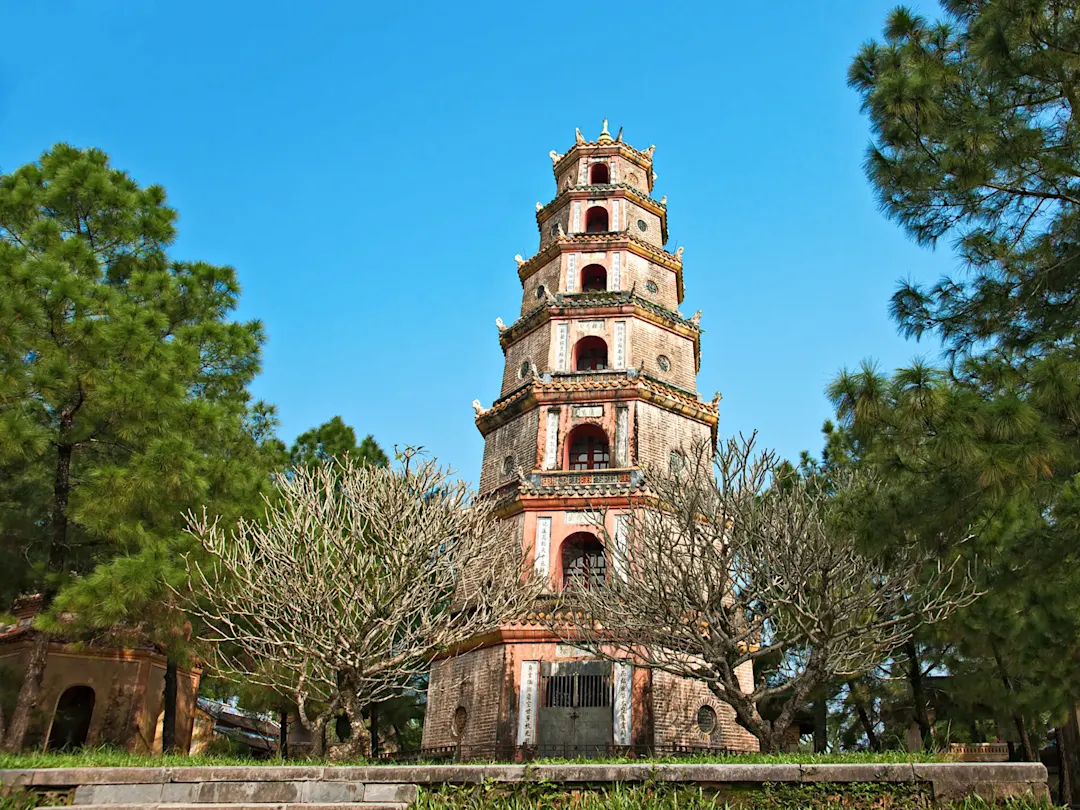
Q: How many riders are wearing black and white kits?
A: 0